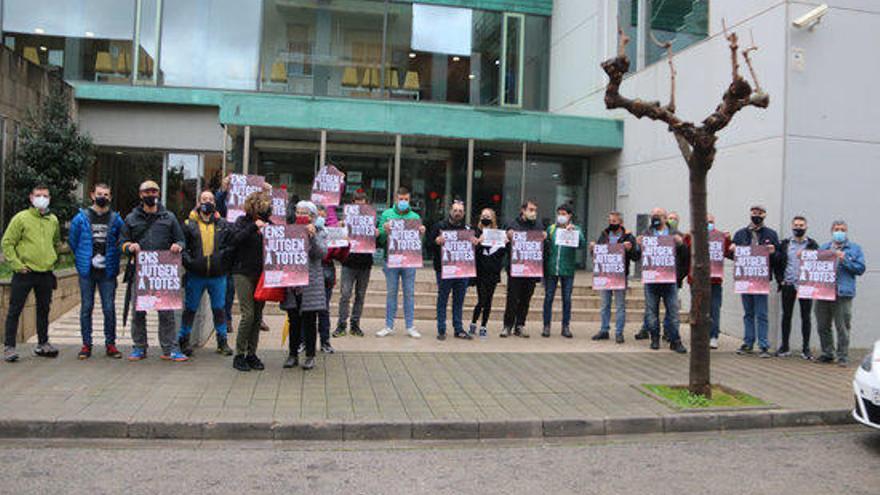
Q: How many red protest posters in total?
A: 14